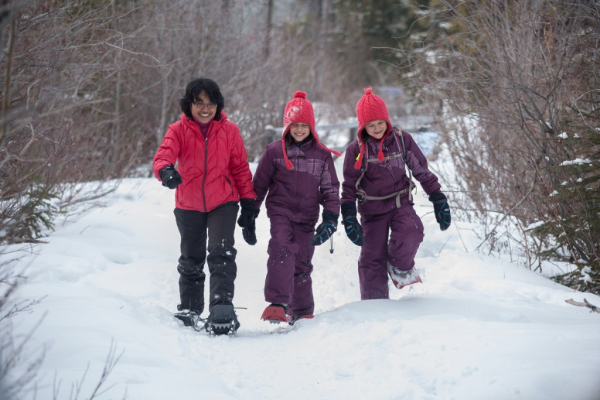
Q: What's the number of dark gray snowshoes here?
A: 2